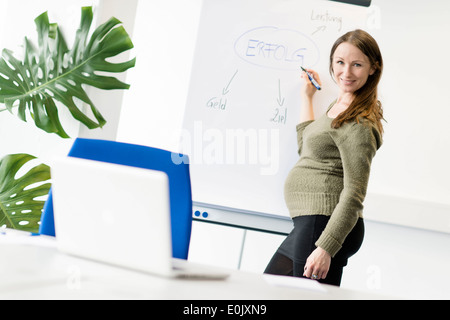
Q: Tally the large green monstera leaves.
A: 2